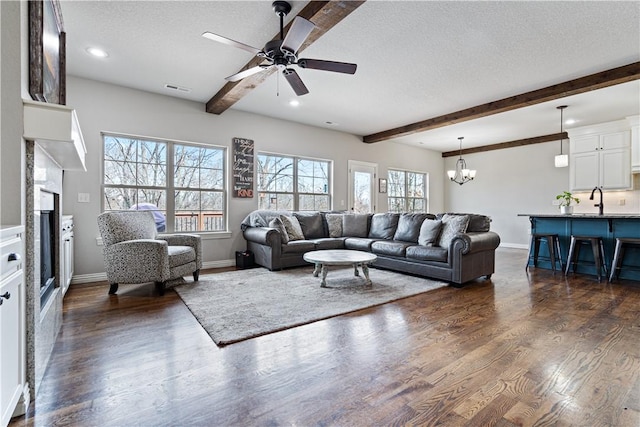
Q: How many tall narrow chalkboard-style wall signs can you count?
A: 1